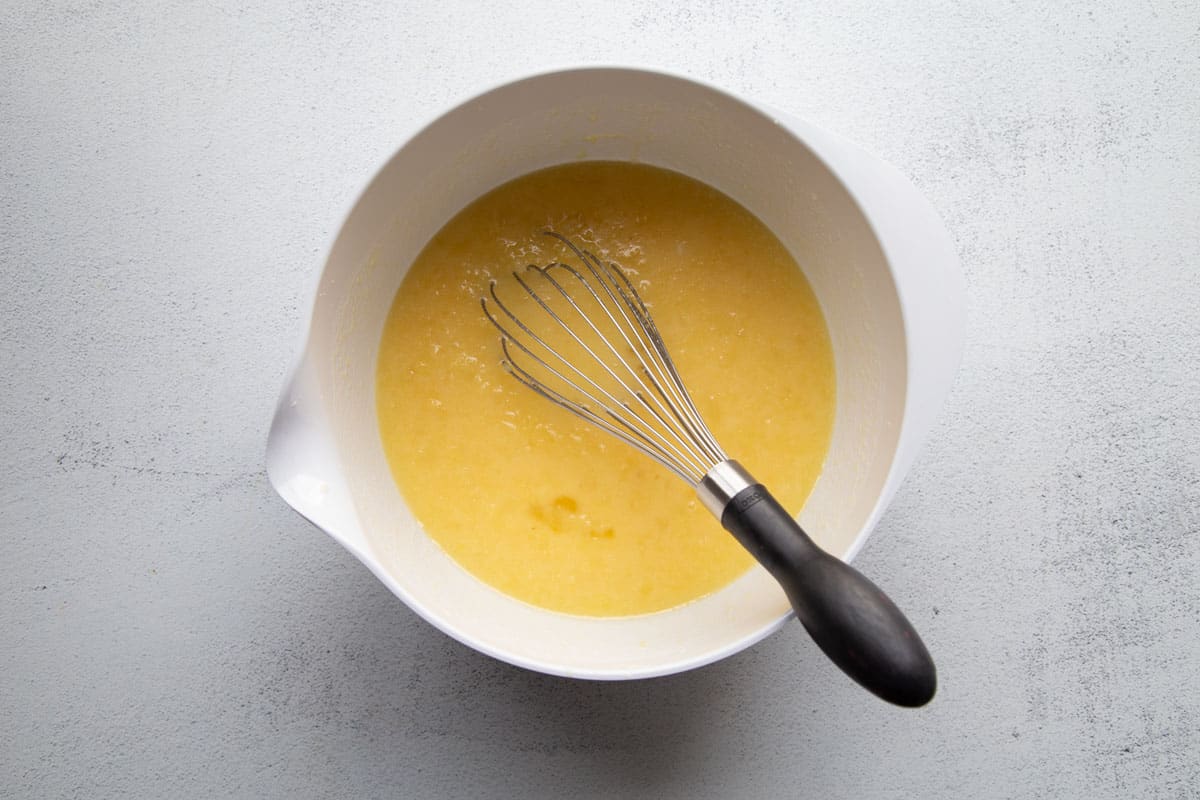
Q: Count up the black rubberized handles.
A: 1